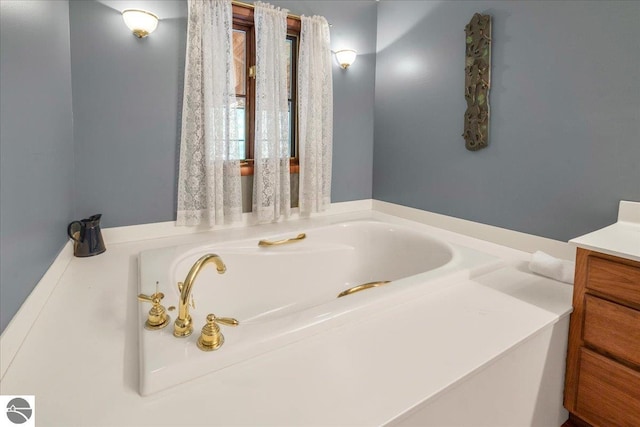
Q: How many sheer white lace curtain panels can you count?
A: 3